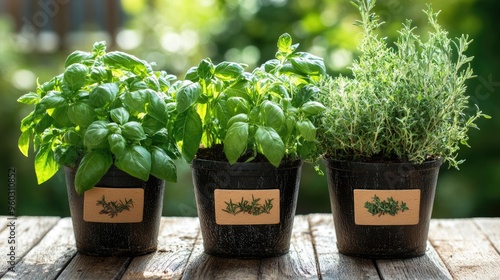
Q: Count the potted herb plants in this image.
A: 3